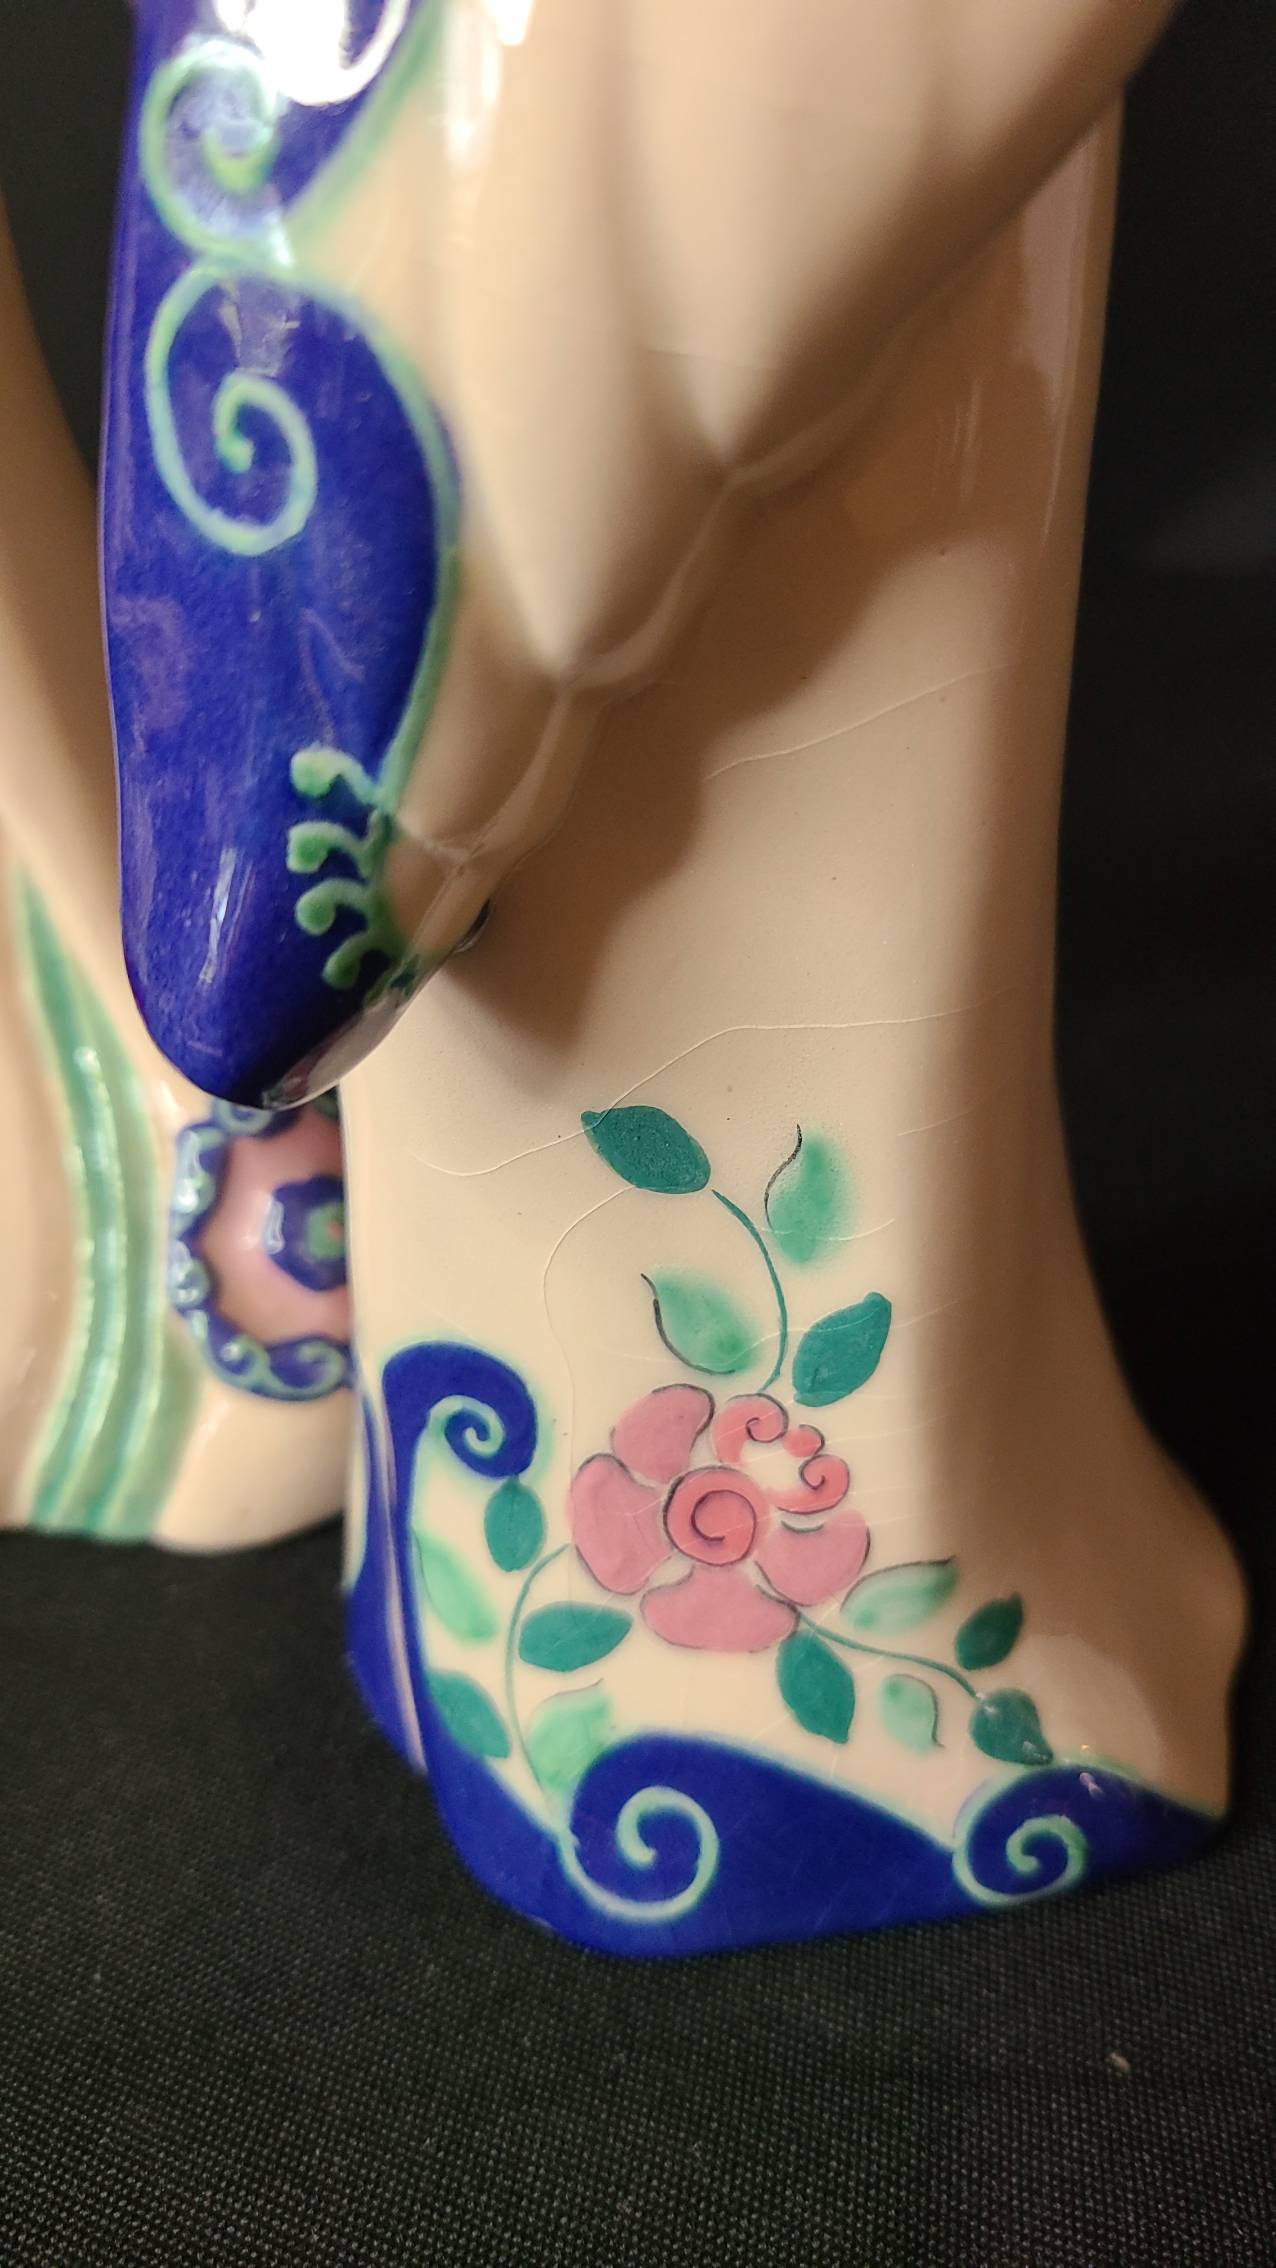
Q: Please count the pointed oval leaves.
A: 14